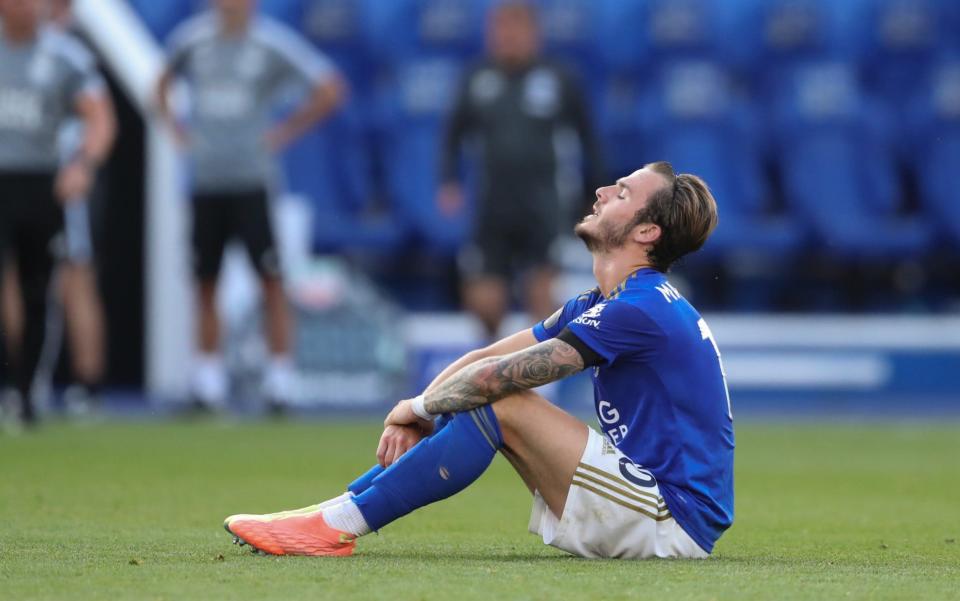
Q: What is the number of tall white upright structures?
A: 1